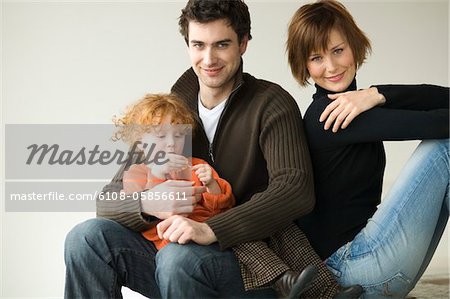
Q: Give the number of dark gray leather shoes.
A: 2